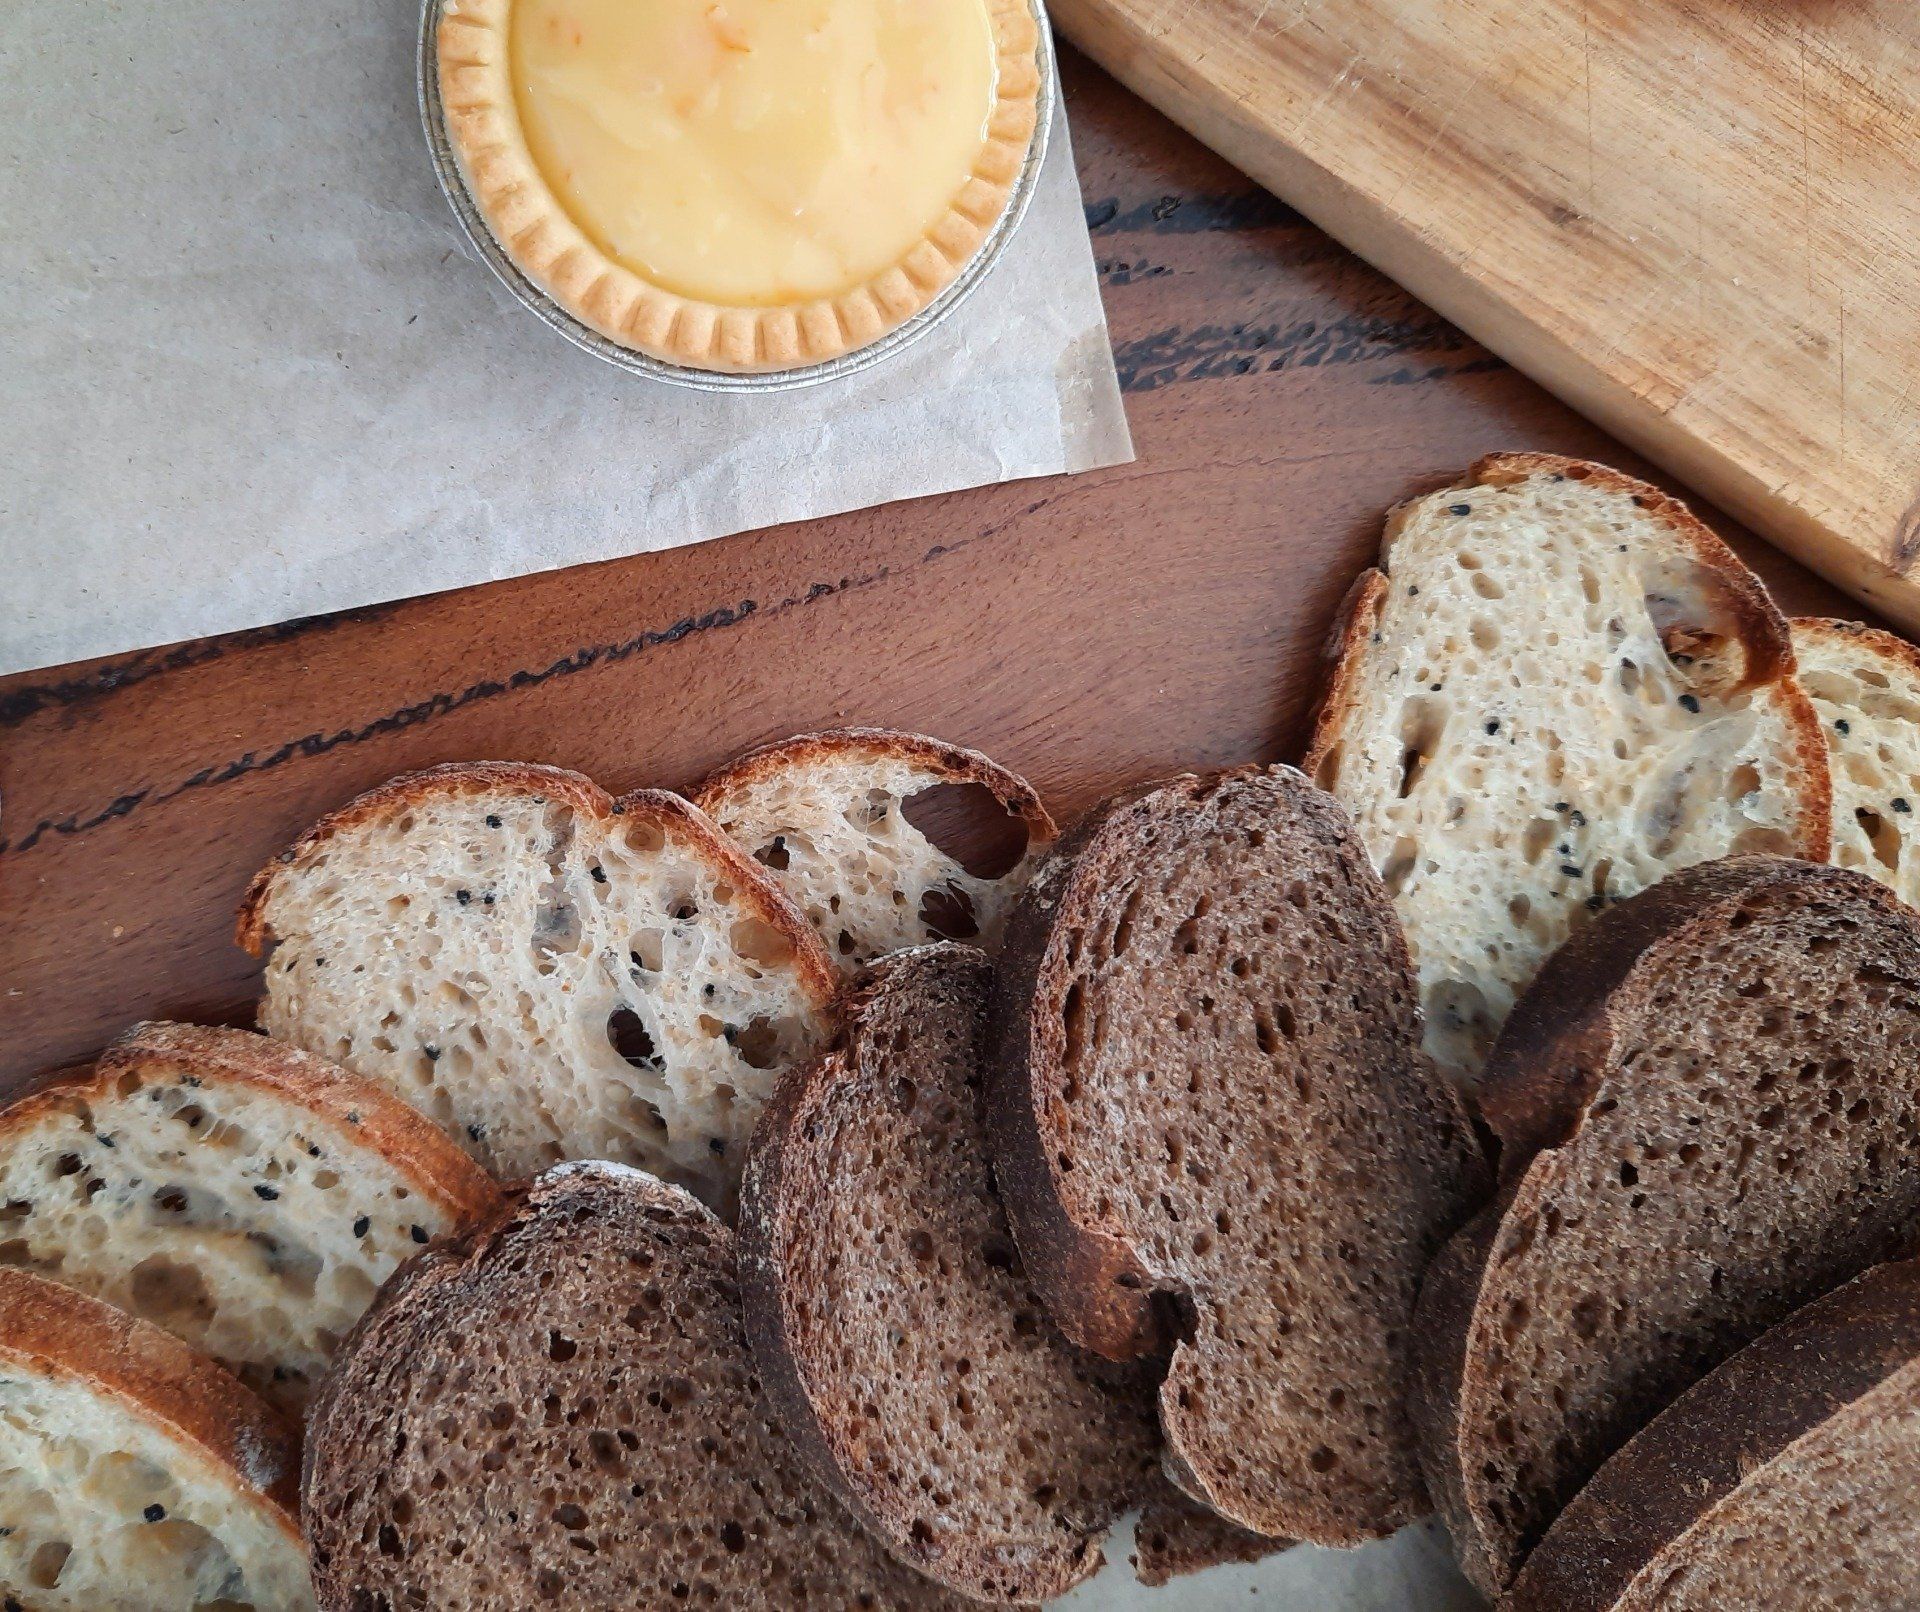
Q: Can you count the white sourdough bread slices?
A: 6